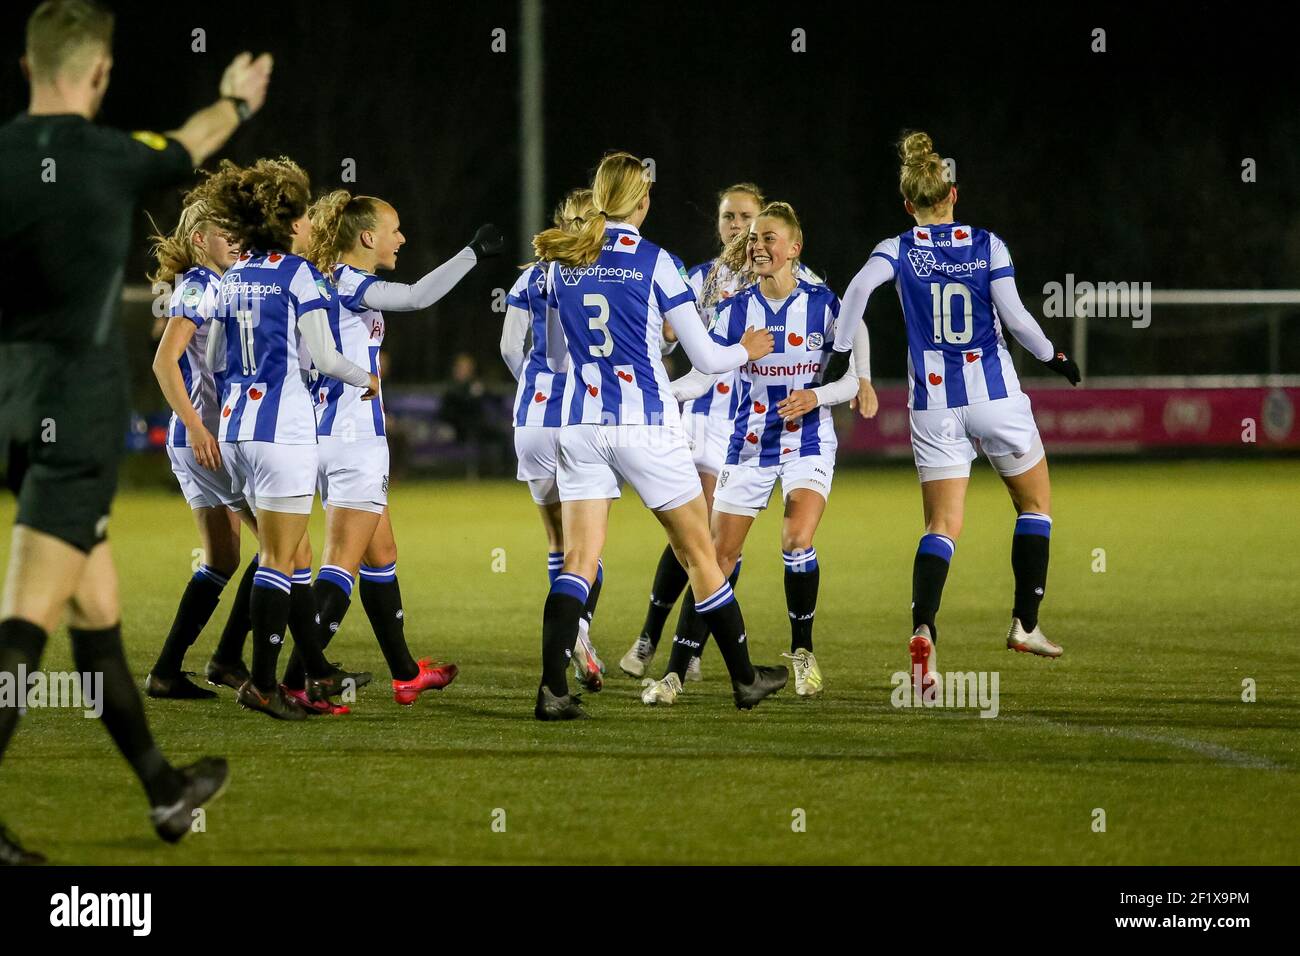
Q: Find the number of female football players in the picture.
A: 8